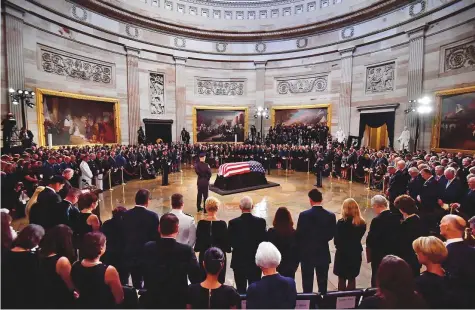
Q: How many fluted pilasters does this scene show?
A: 6